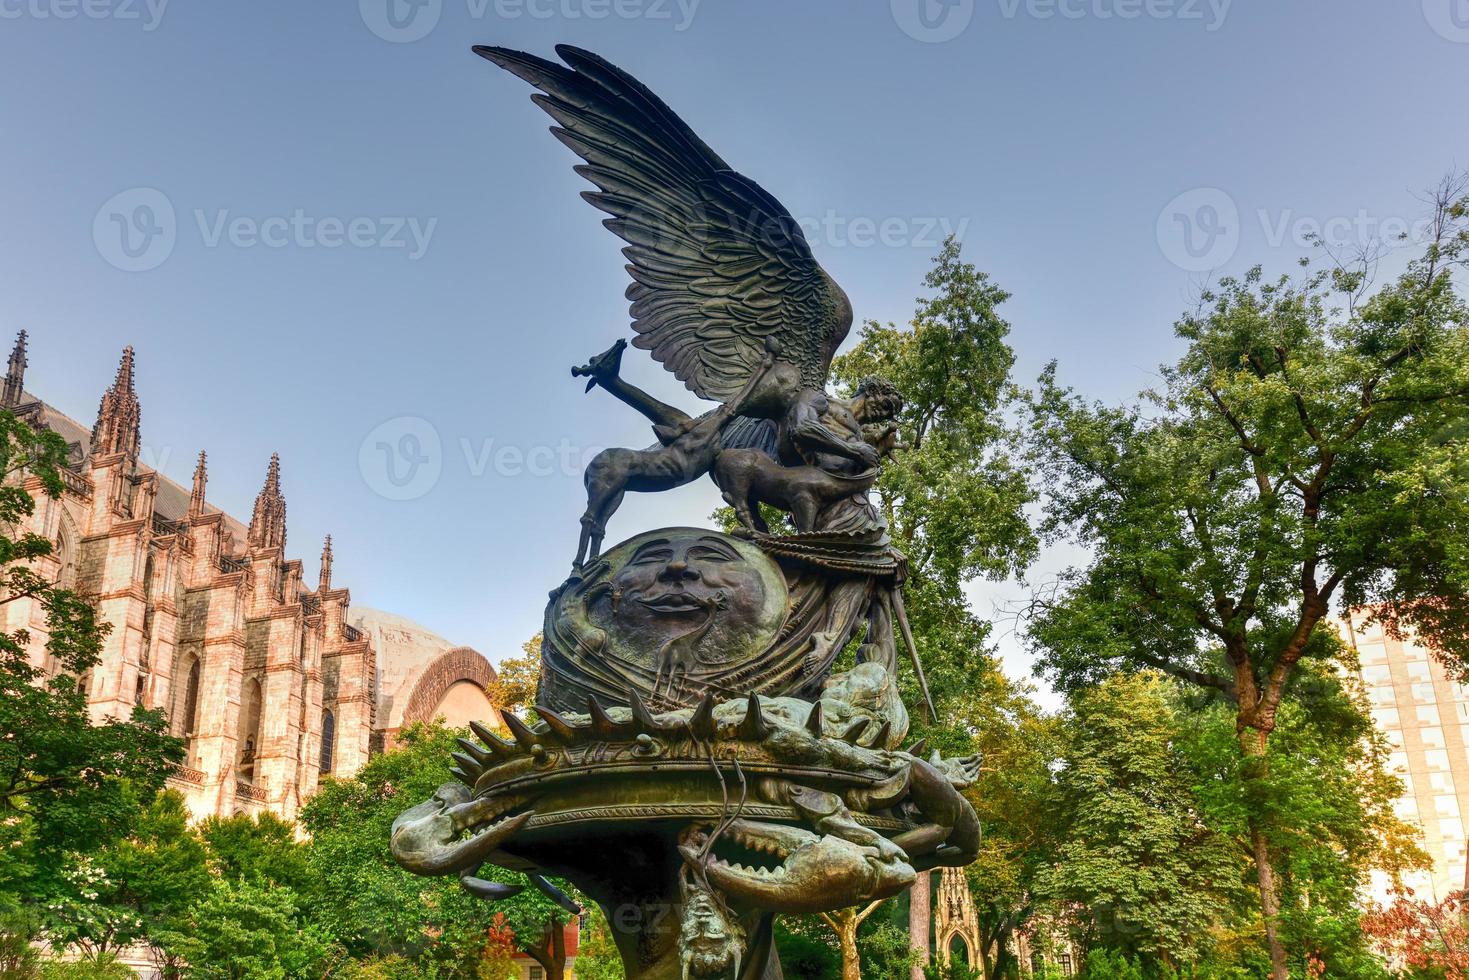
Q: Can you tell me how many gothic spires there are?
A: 5